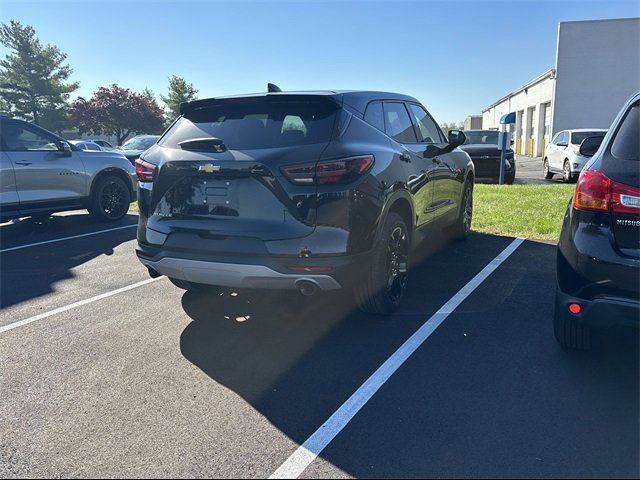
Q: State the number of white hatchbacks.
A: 1